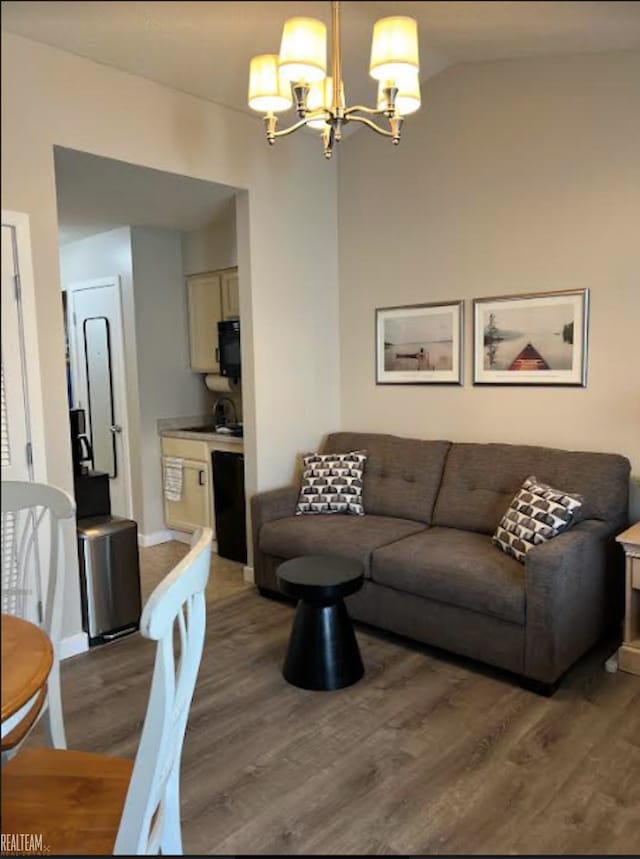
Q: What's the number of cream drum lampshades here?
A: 5